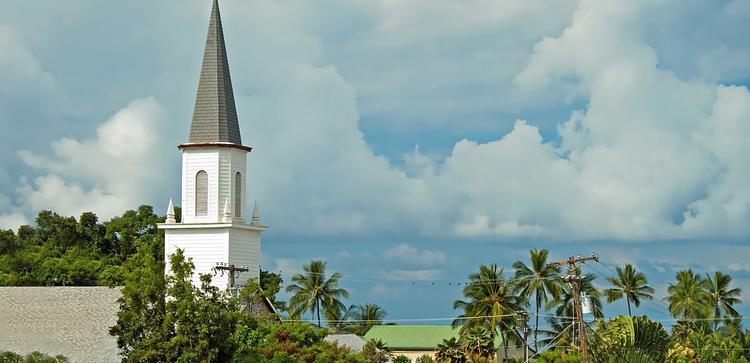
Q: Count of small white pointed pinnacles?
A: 3